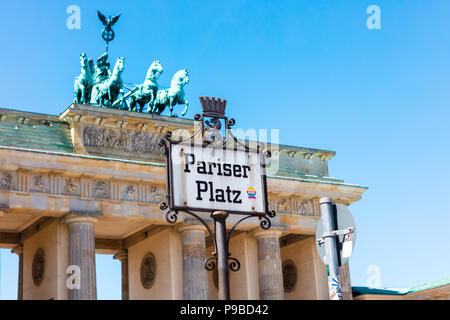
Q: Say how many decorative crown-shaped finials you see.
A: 1